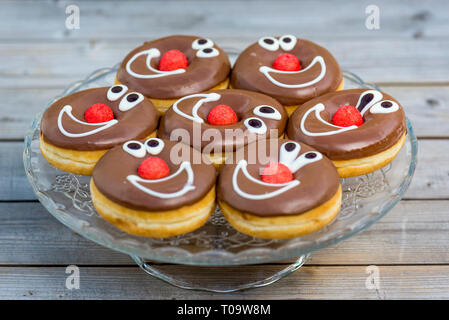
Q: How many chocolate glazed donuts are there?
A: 7